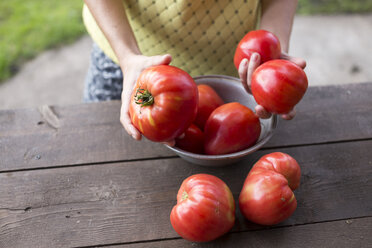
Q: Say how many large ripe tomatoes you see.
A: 8